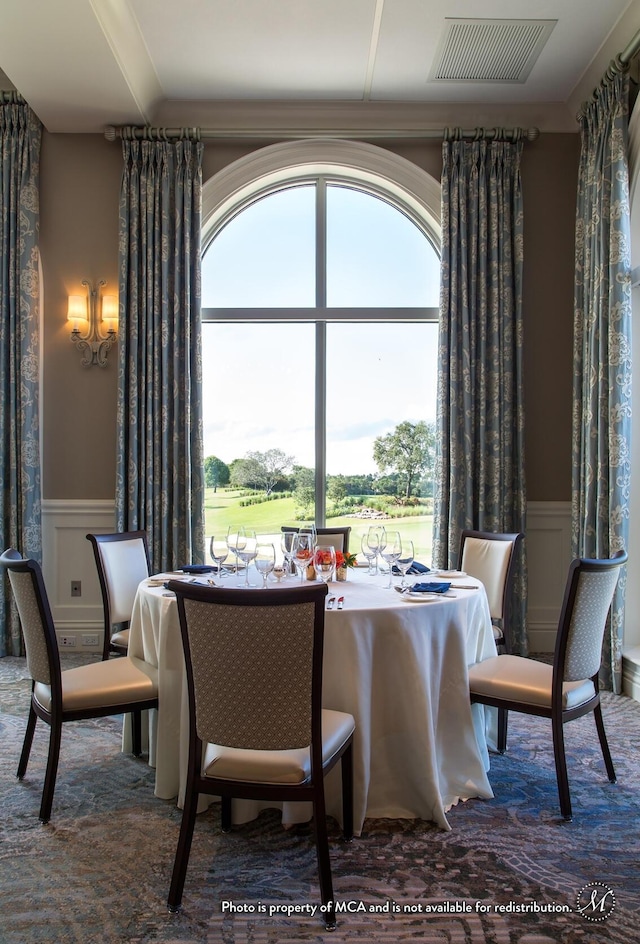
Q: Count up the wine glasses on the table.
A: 12